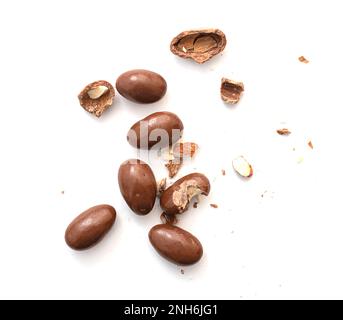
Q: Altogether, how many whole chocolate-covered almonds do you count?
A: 5